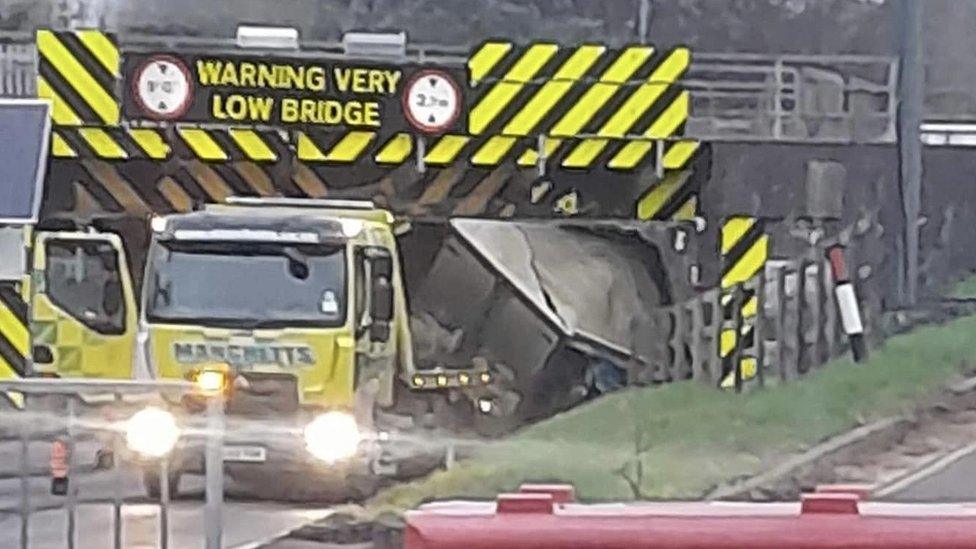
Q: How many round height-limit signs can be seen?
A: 2